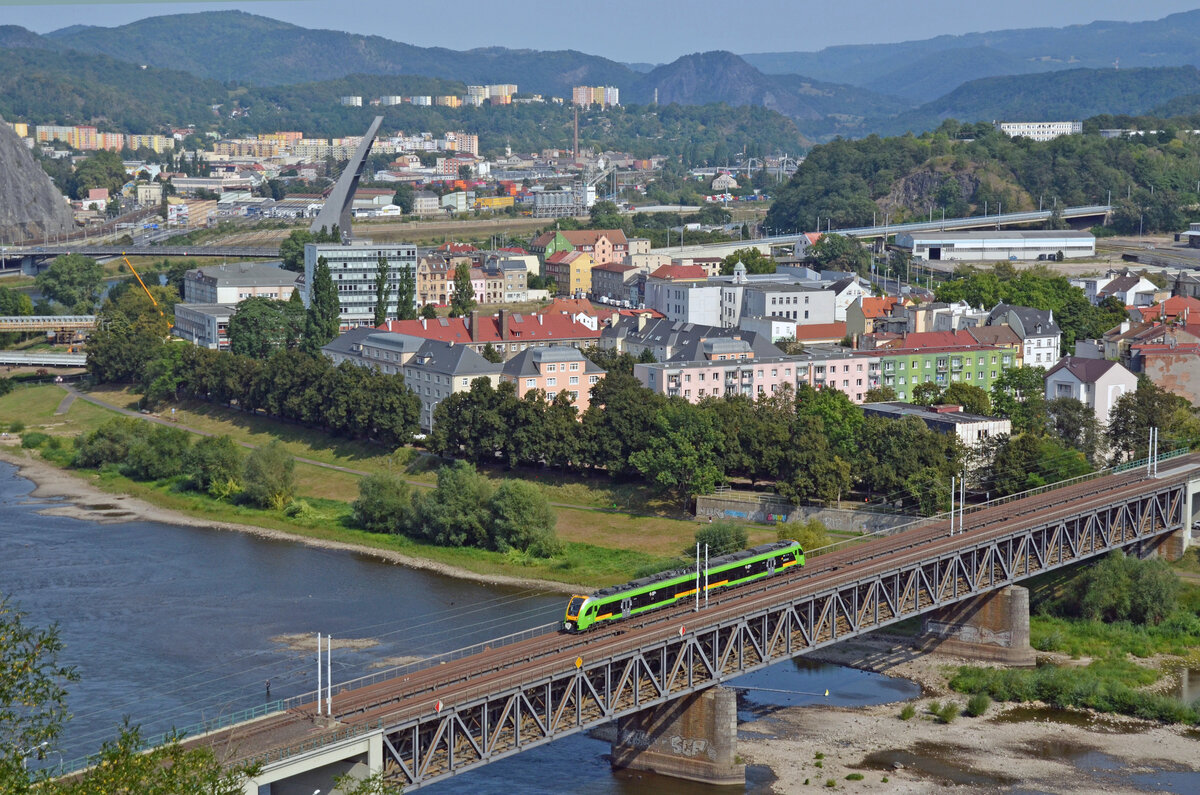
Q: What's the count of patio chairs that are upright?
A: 0